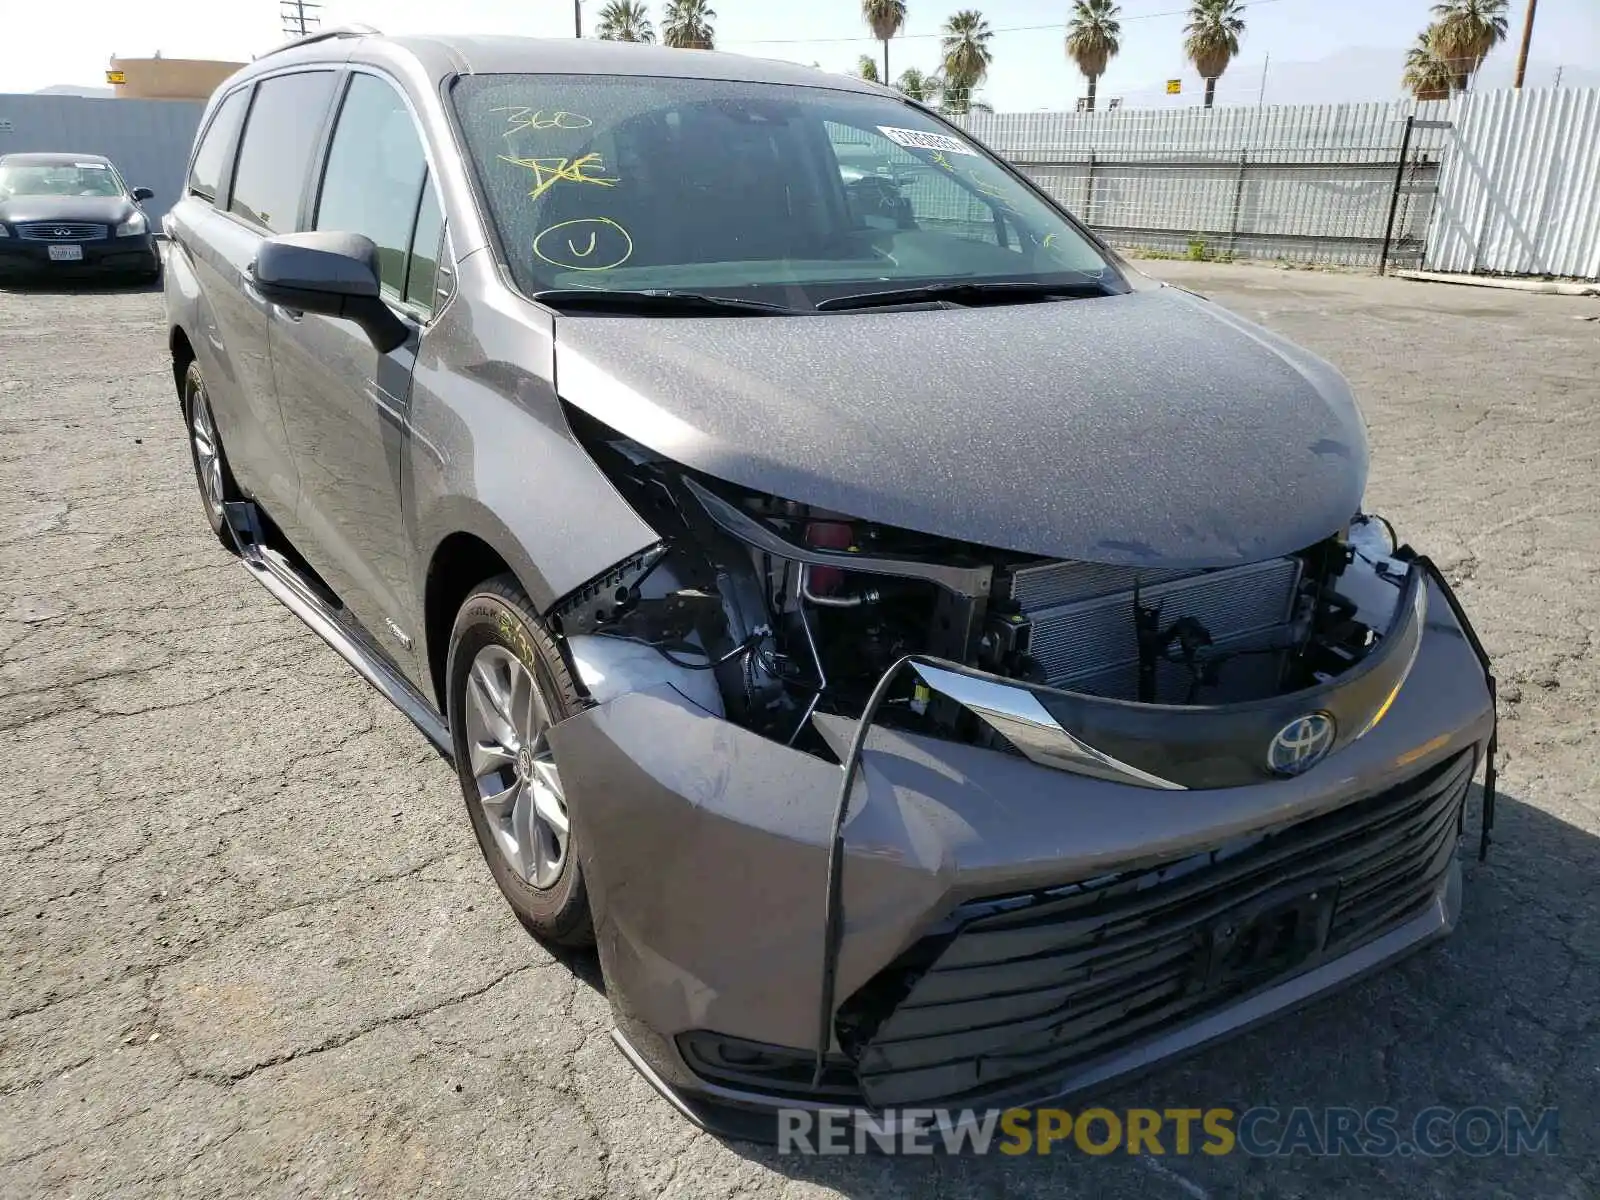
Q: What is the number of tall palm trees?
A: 8